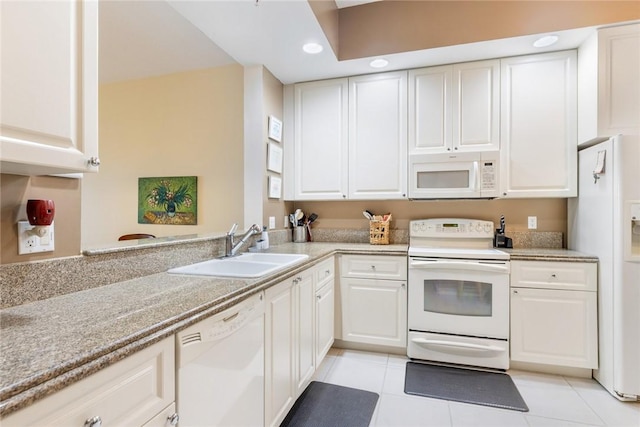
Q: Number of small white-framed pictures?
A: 3